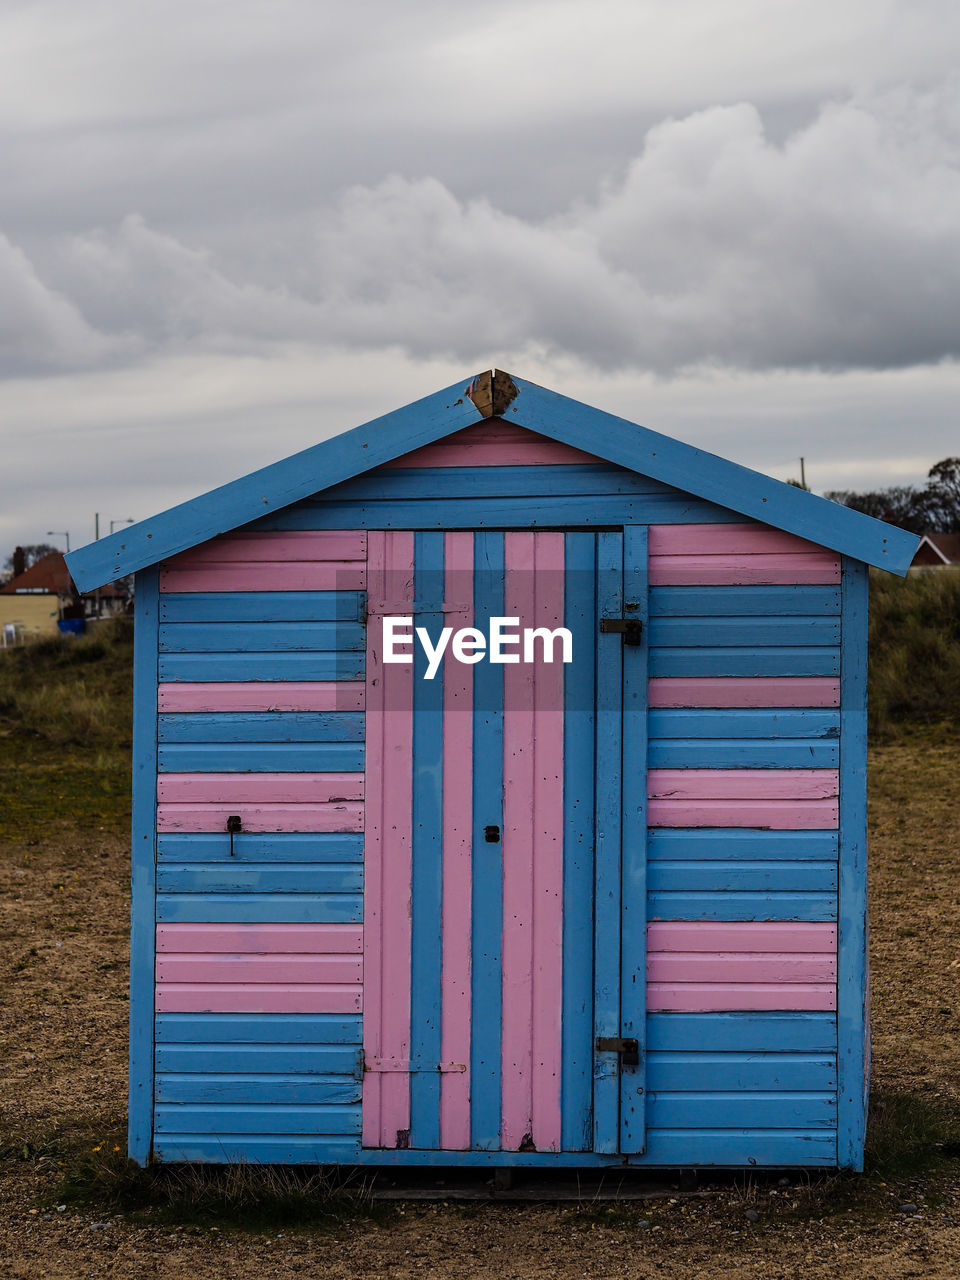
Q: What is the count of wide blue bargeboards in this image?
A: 2